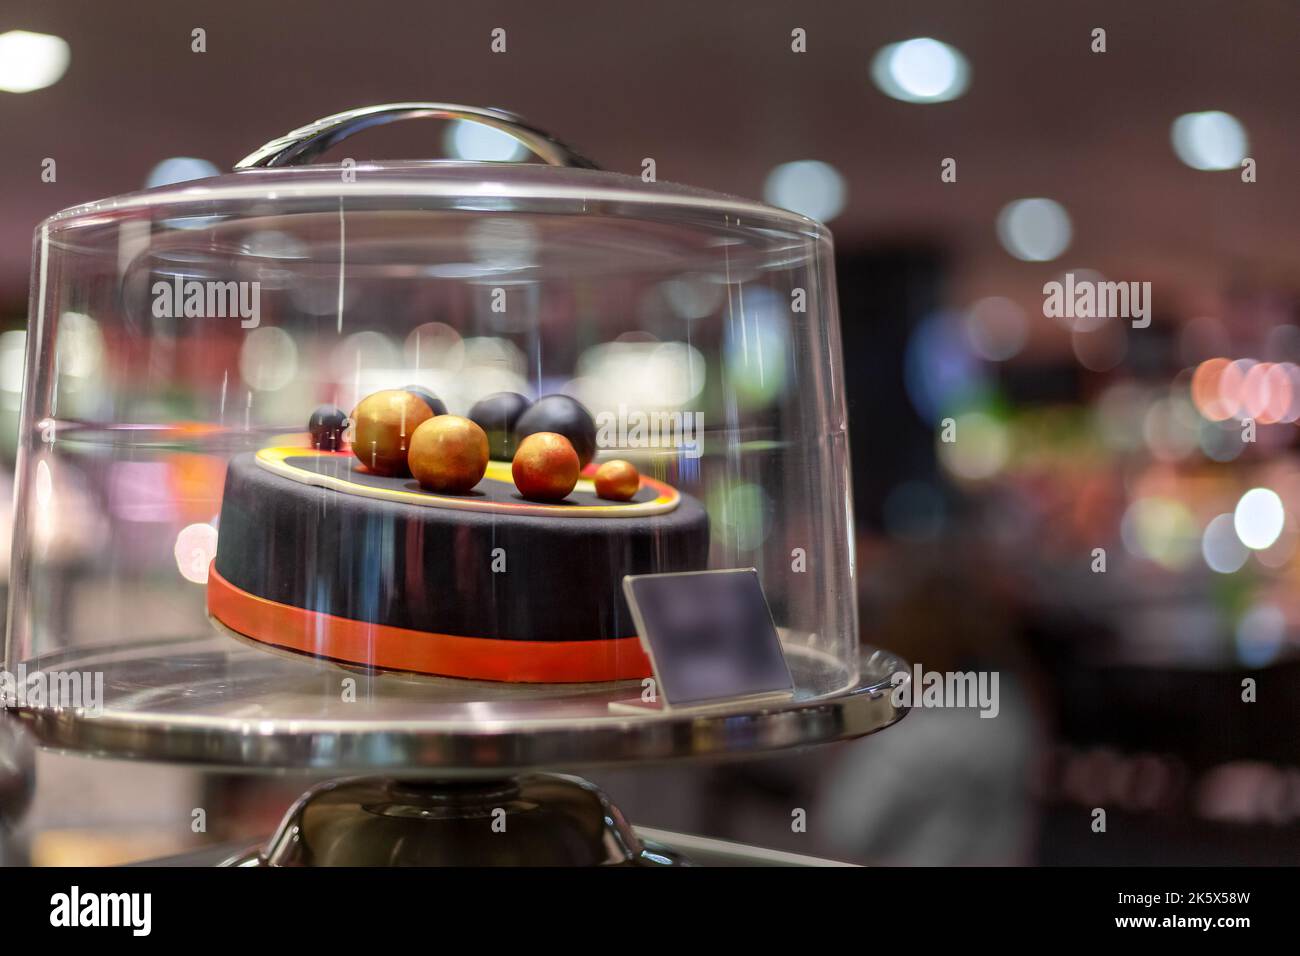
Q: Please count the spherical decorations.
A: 8